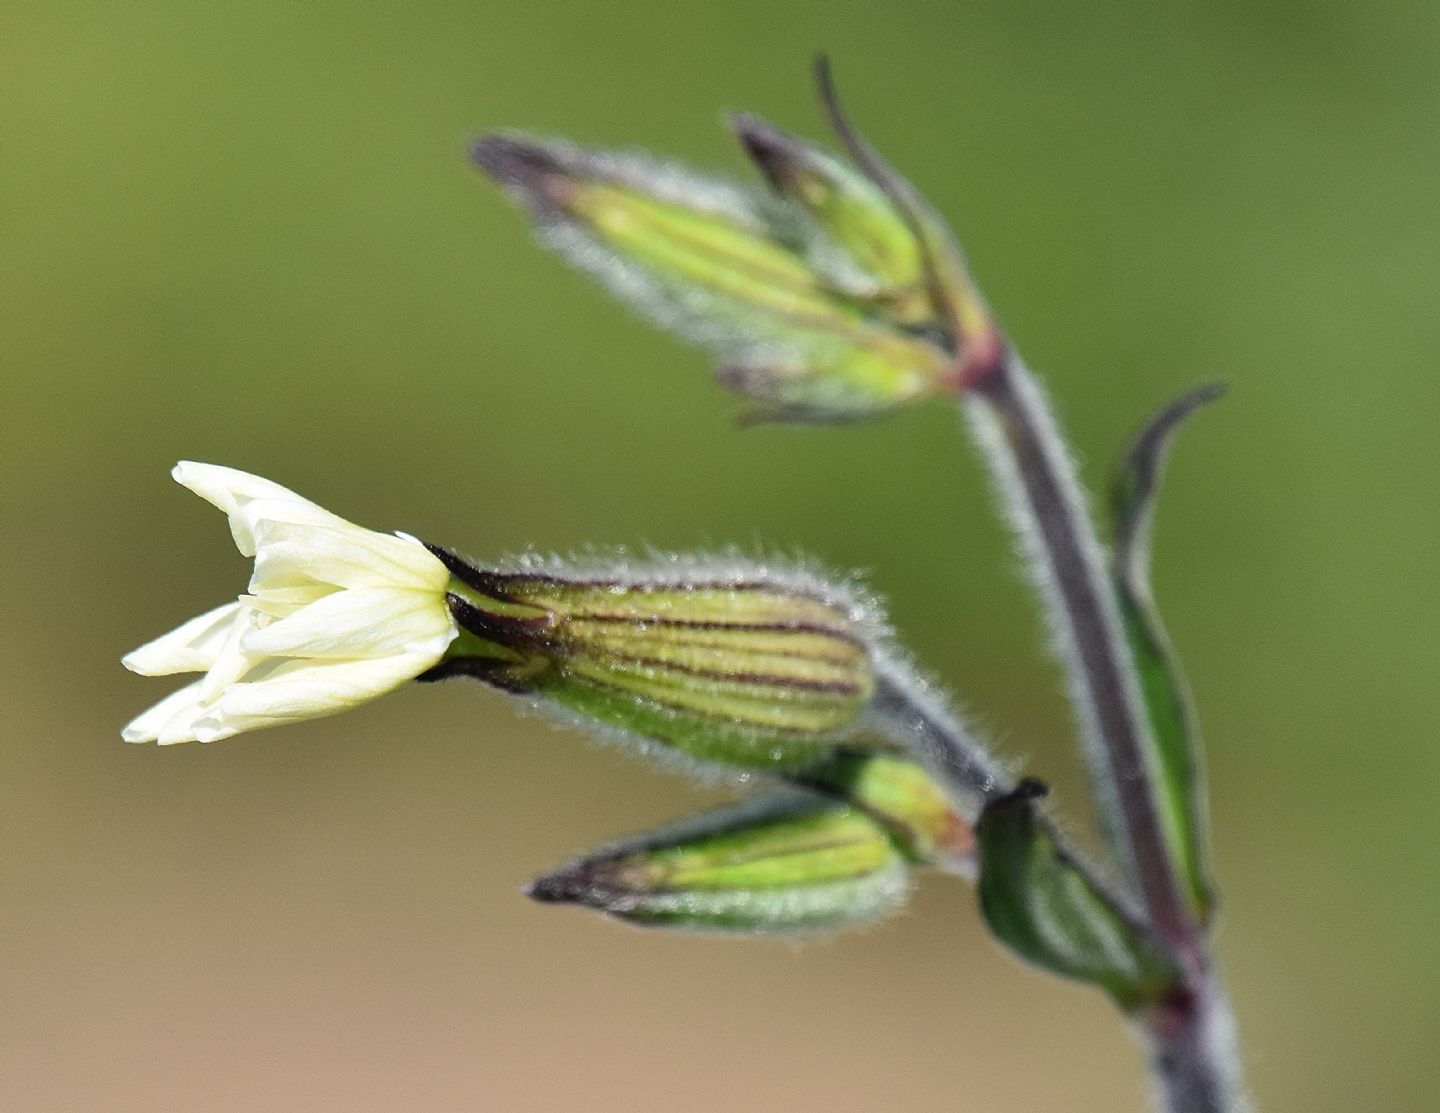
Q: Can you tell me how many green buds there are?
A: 4